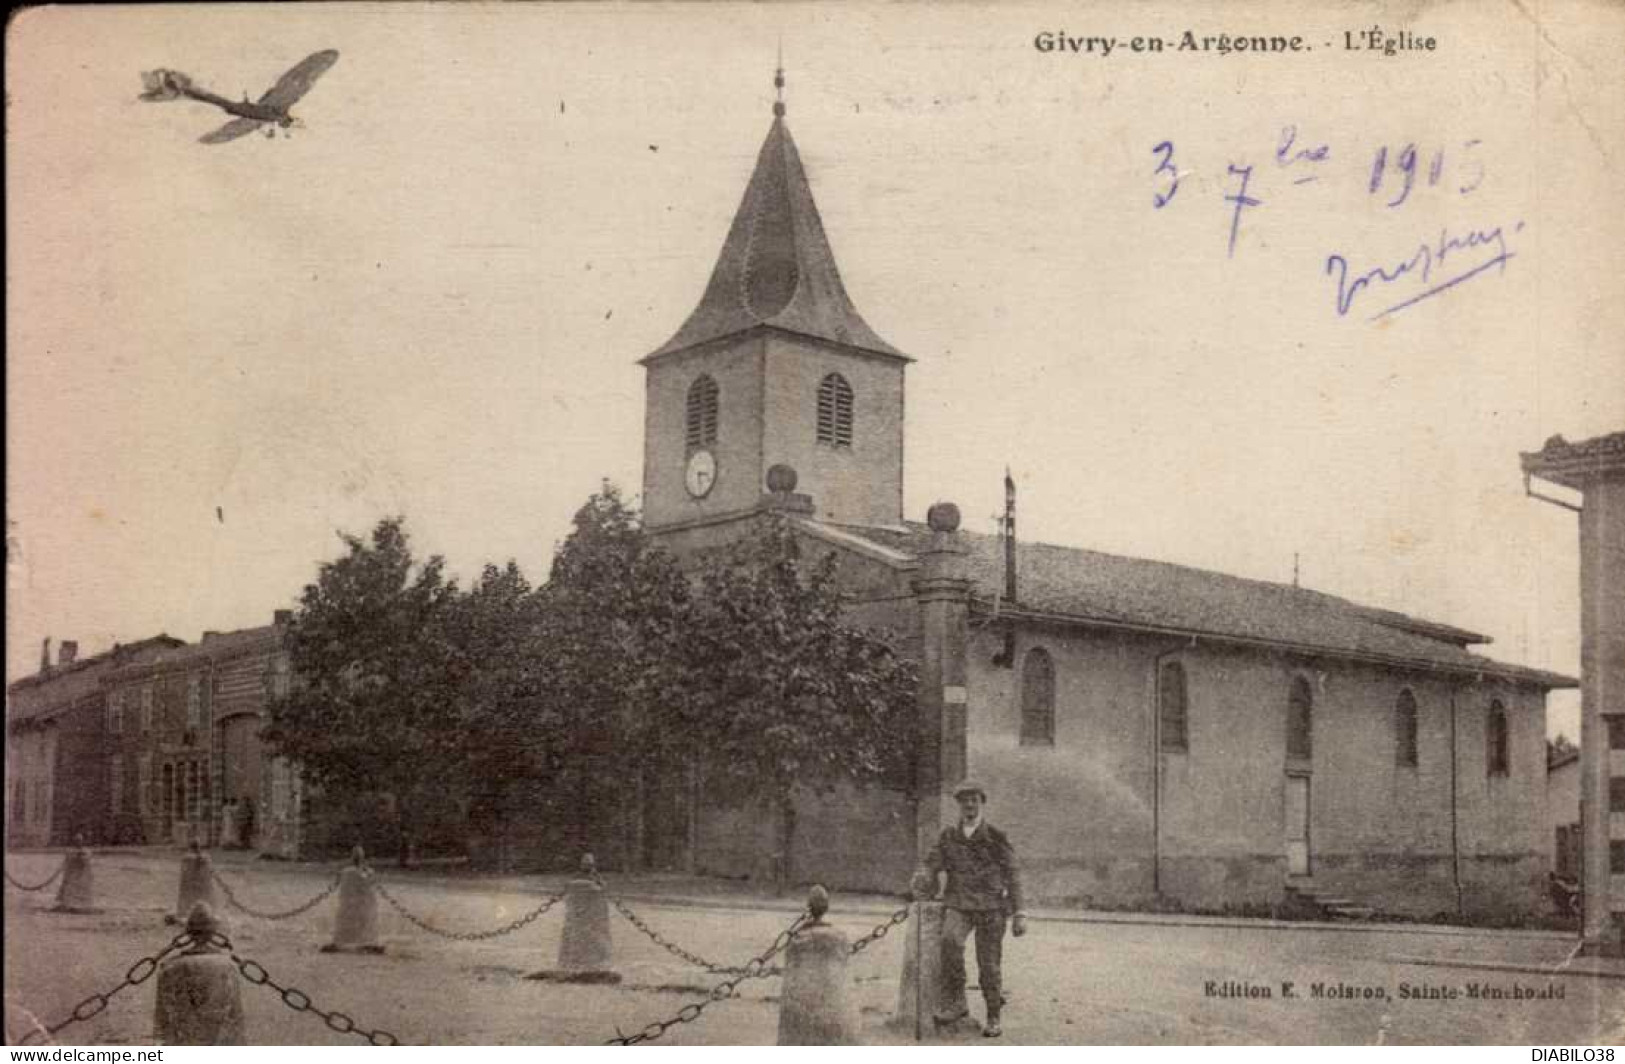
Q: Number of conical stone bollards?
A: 7